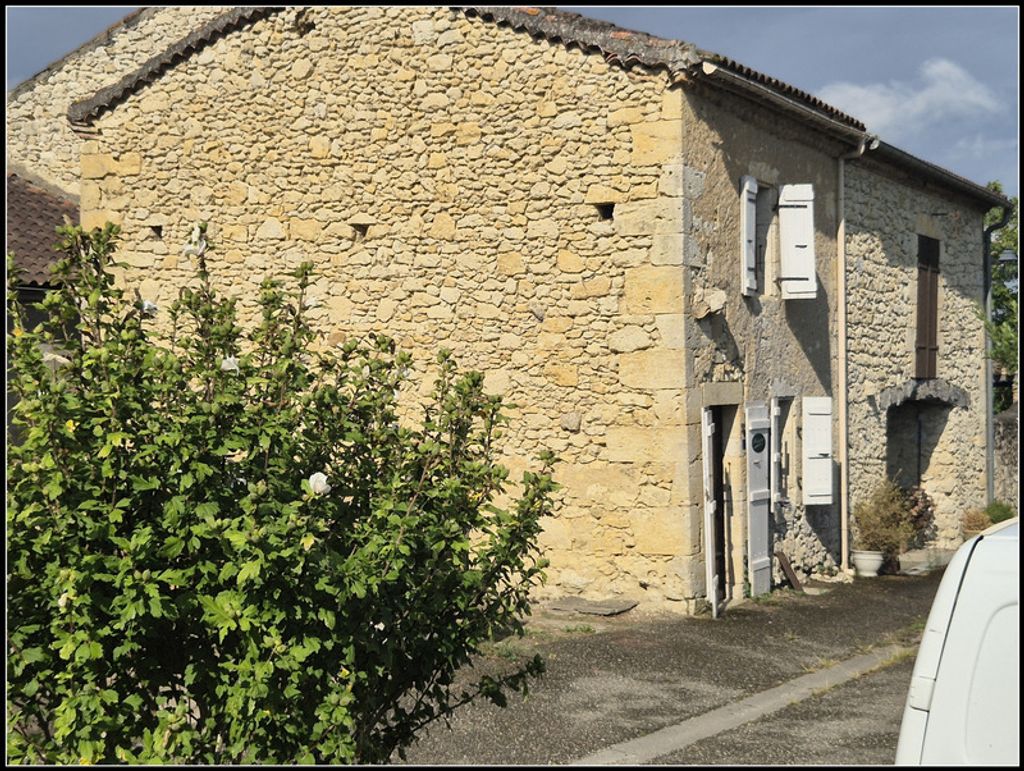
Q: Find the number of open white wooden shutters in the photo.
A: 6